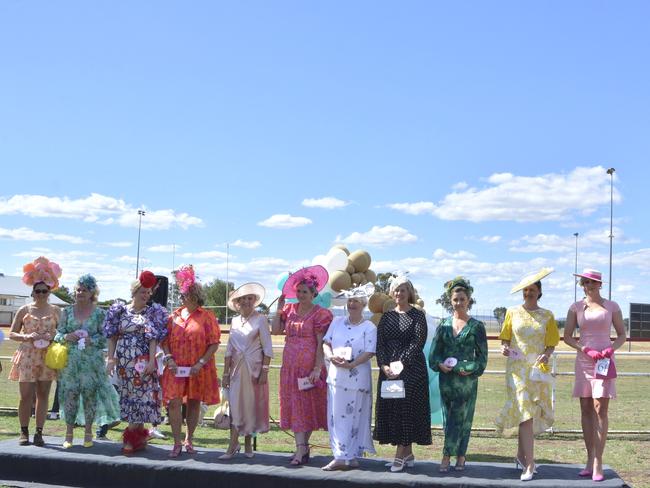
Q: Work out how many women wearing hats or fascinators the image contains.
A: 11